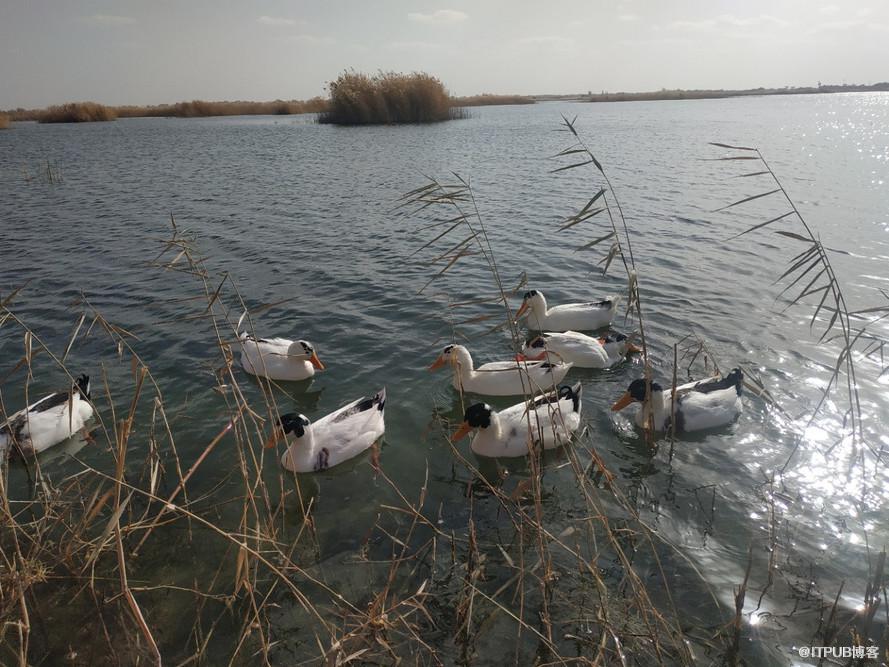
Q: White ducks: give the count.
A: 8